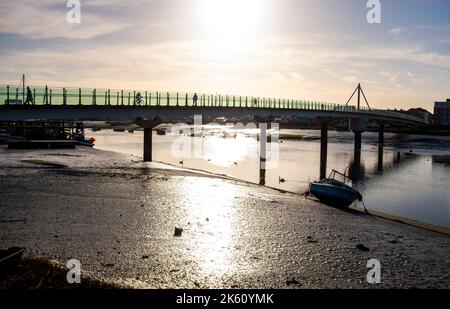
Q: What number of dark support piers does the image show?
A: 5